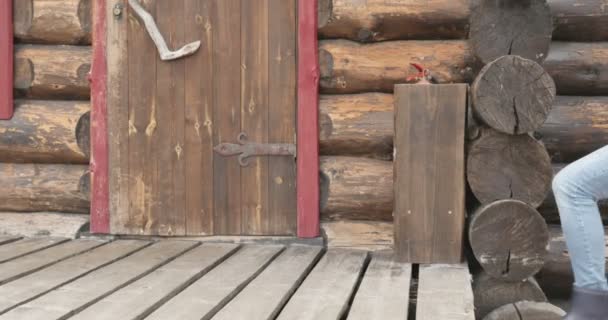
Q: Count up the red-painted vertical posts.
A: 3